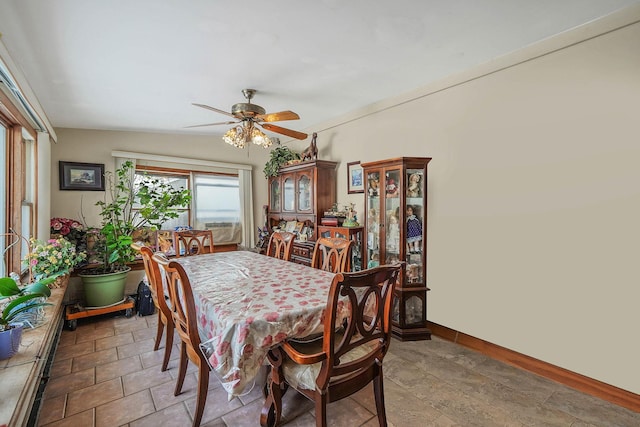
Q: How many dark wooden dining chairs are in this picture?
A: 6